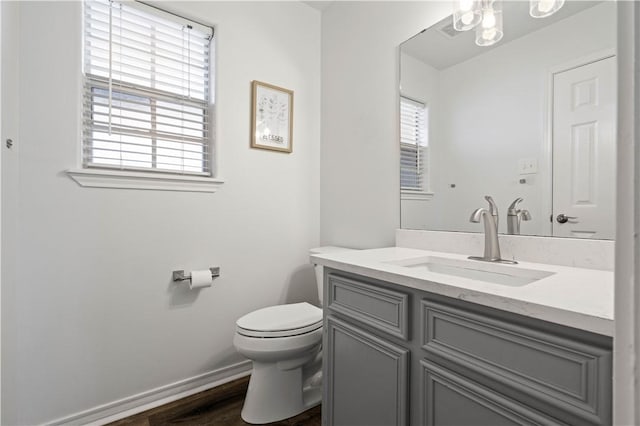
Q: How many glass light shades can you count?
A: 3